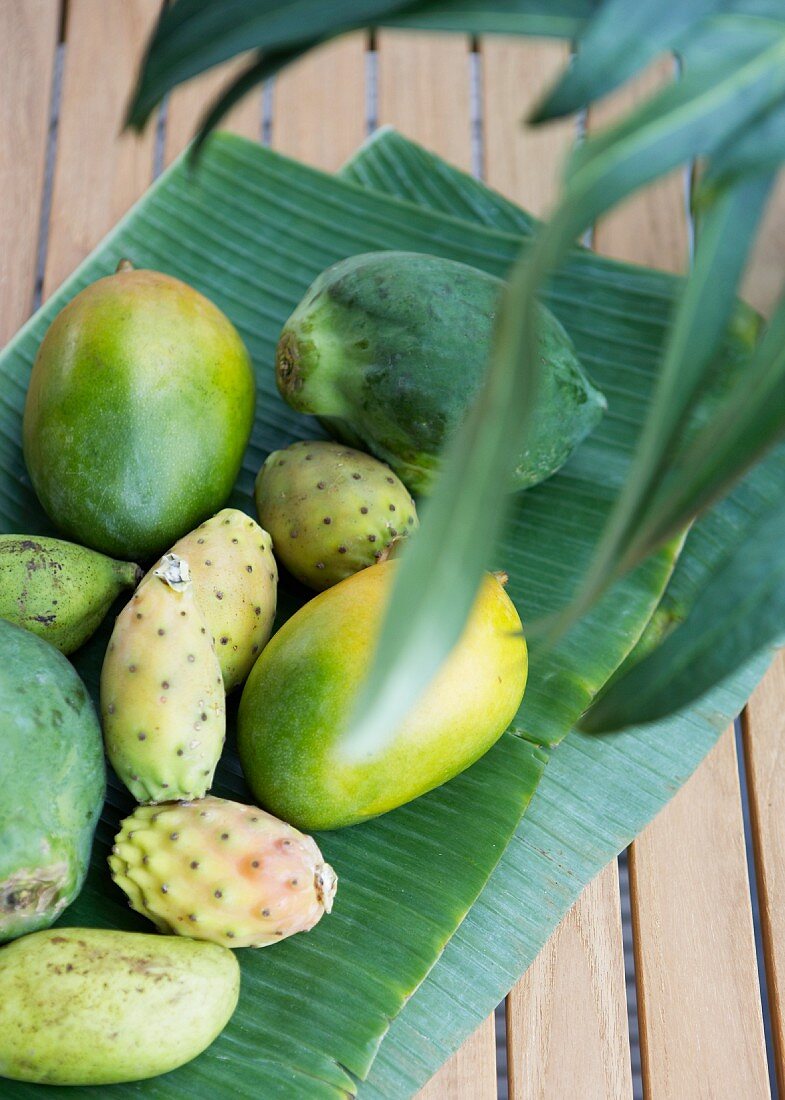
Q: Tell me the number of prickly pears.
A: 4